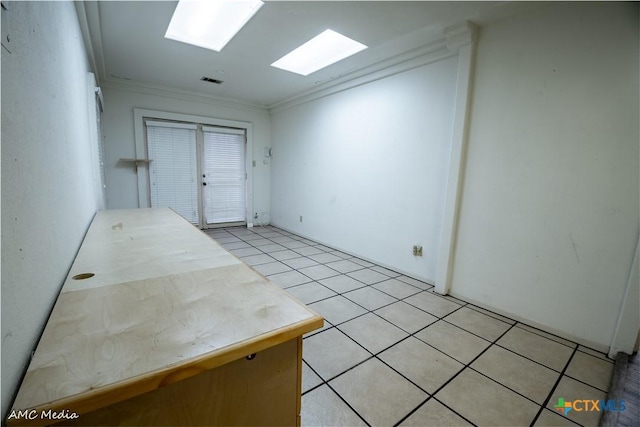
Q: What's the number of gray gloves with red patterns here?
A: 0